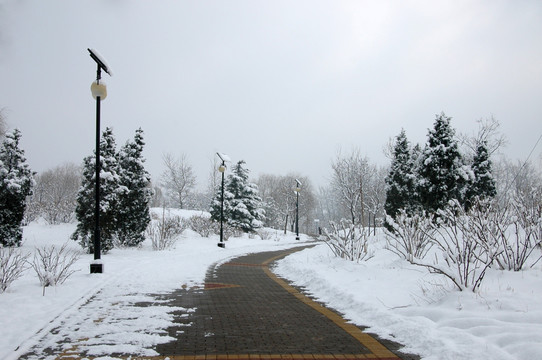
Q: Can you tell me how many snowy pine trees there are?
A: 7